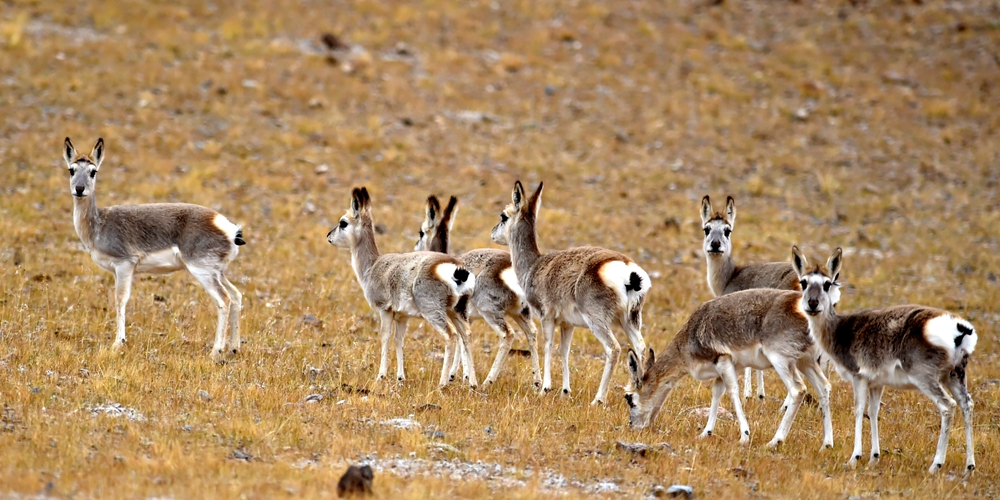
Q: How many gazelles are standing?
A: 7